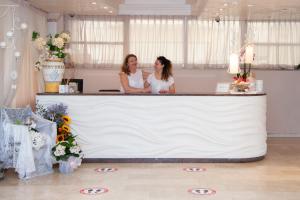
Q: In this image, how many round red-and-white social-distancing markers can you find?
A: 4